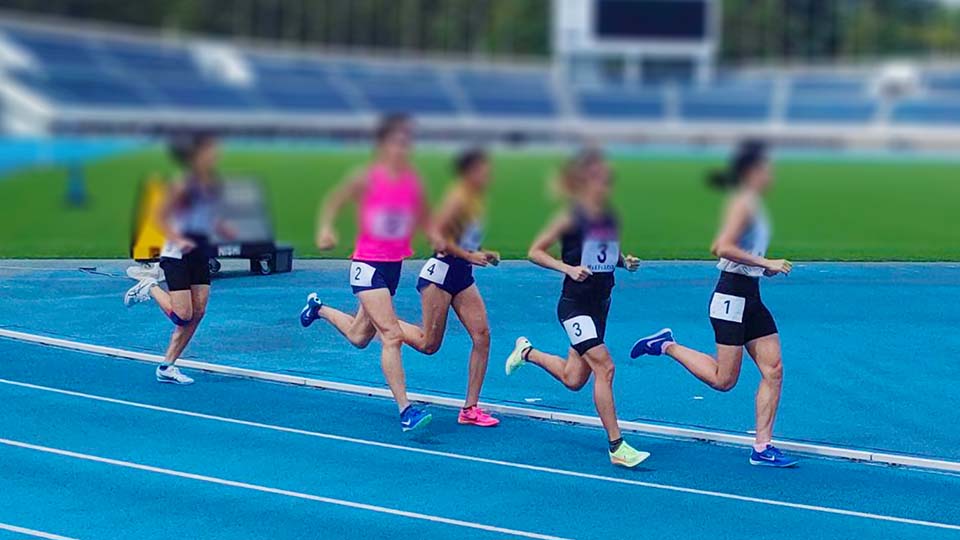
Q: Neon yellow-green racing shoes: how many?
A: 2